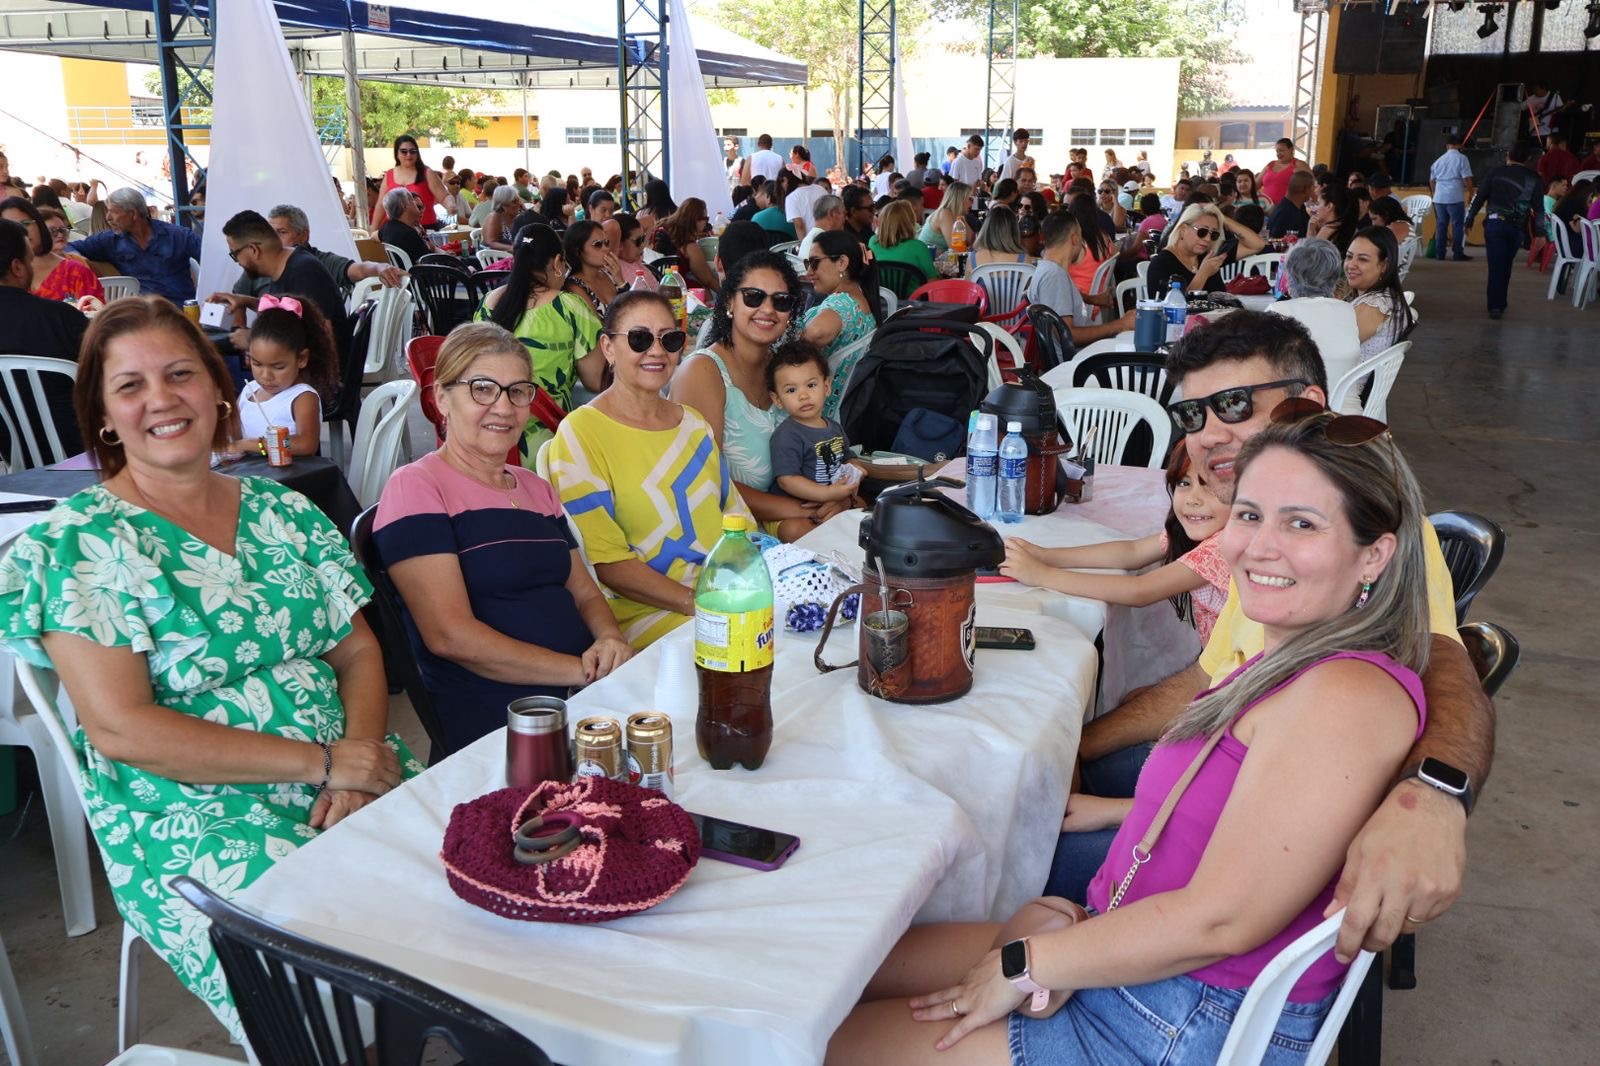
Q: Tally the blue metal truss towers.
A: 4